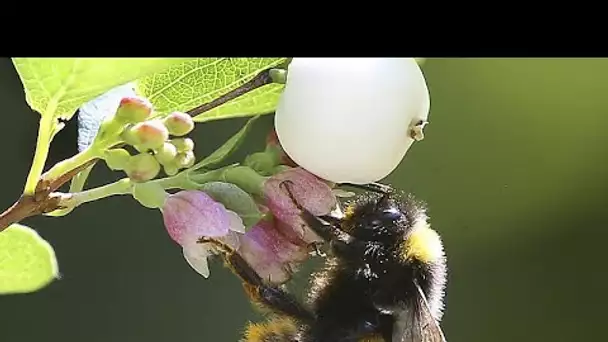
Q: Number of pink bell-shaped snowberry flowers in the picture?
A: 3